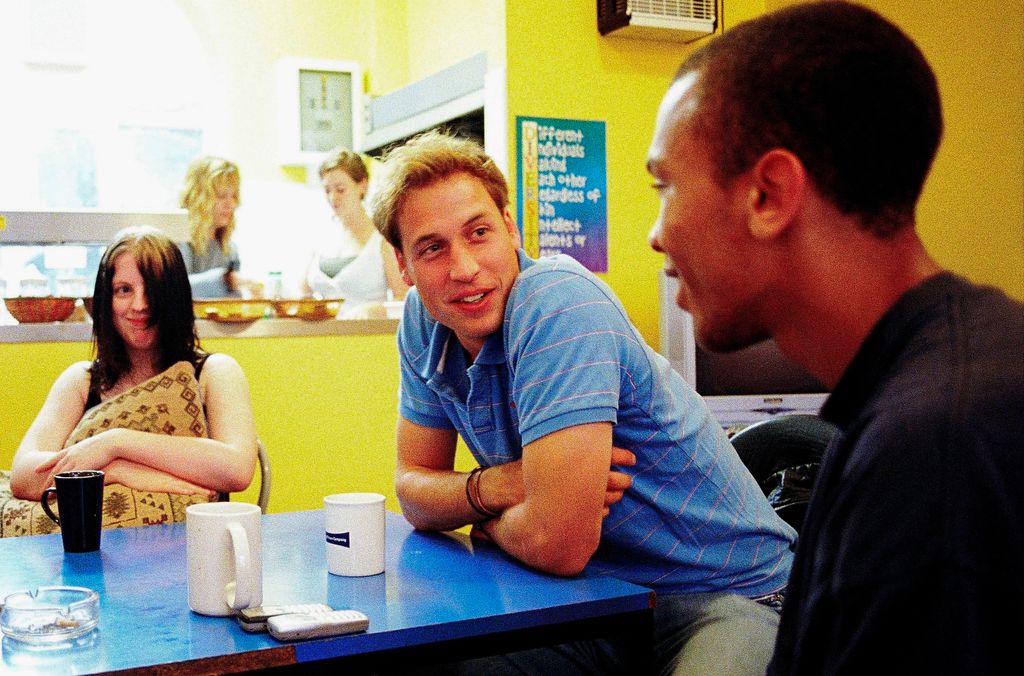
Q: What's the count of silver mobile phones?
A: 2